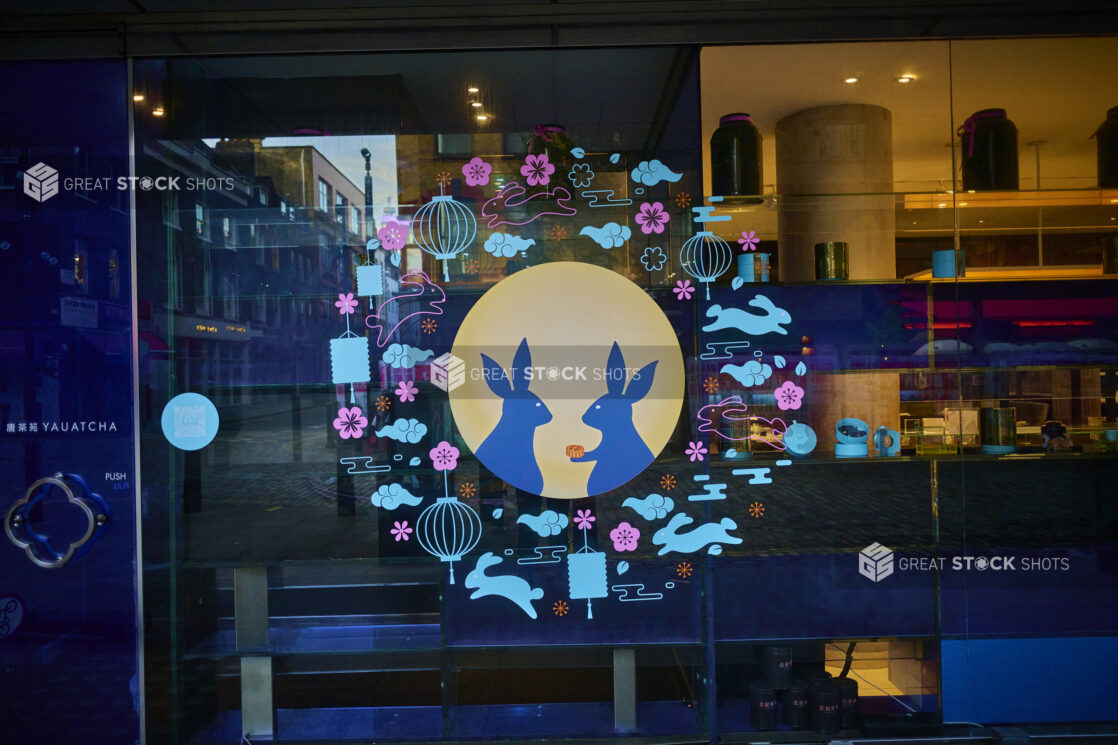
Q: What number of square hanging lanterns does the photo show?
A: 3